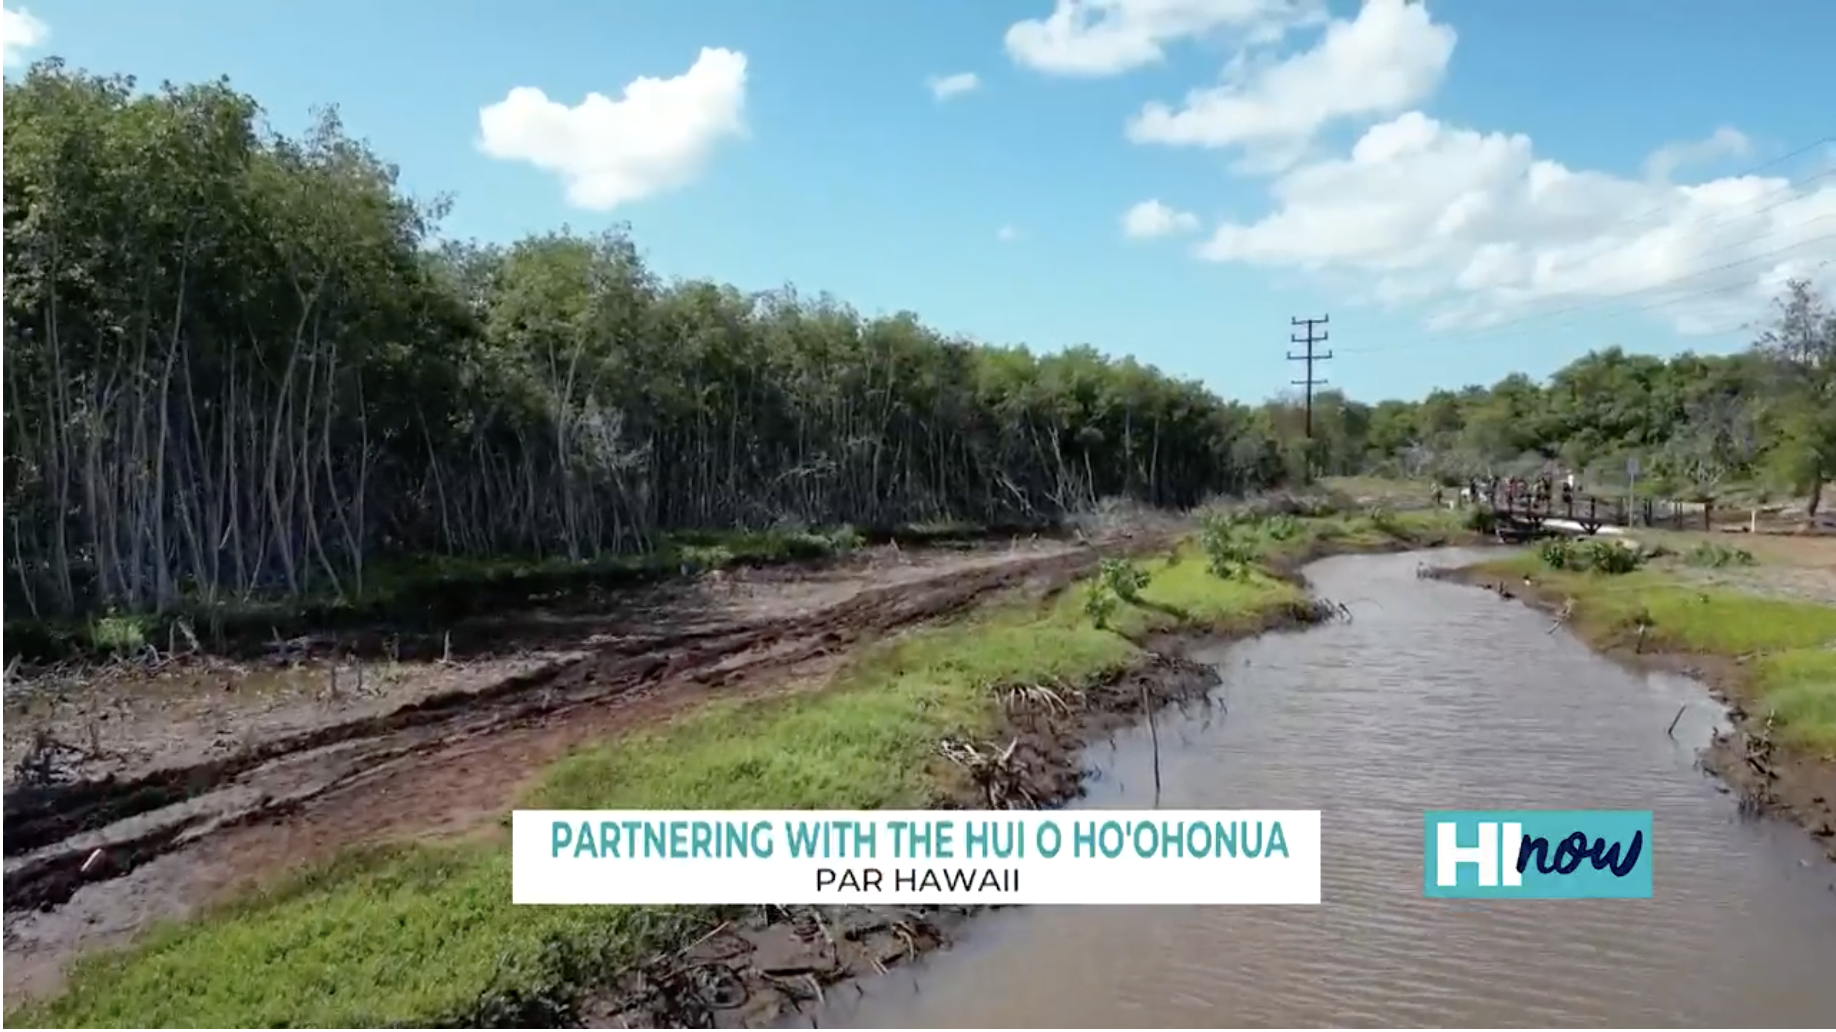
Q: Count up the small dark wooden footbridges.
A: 1